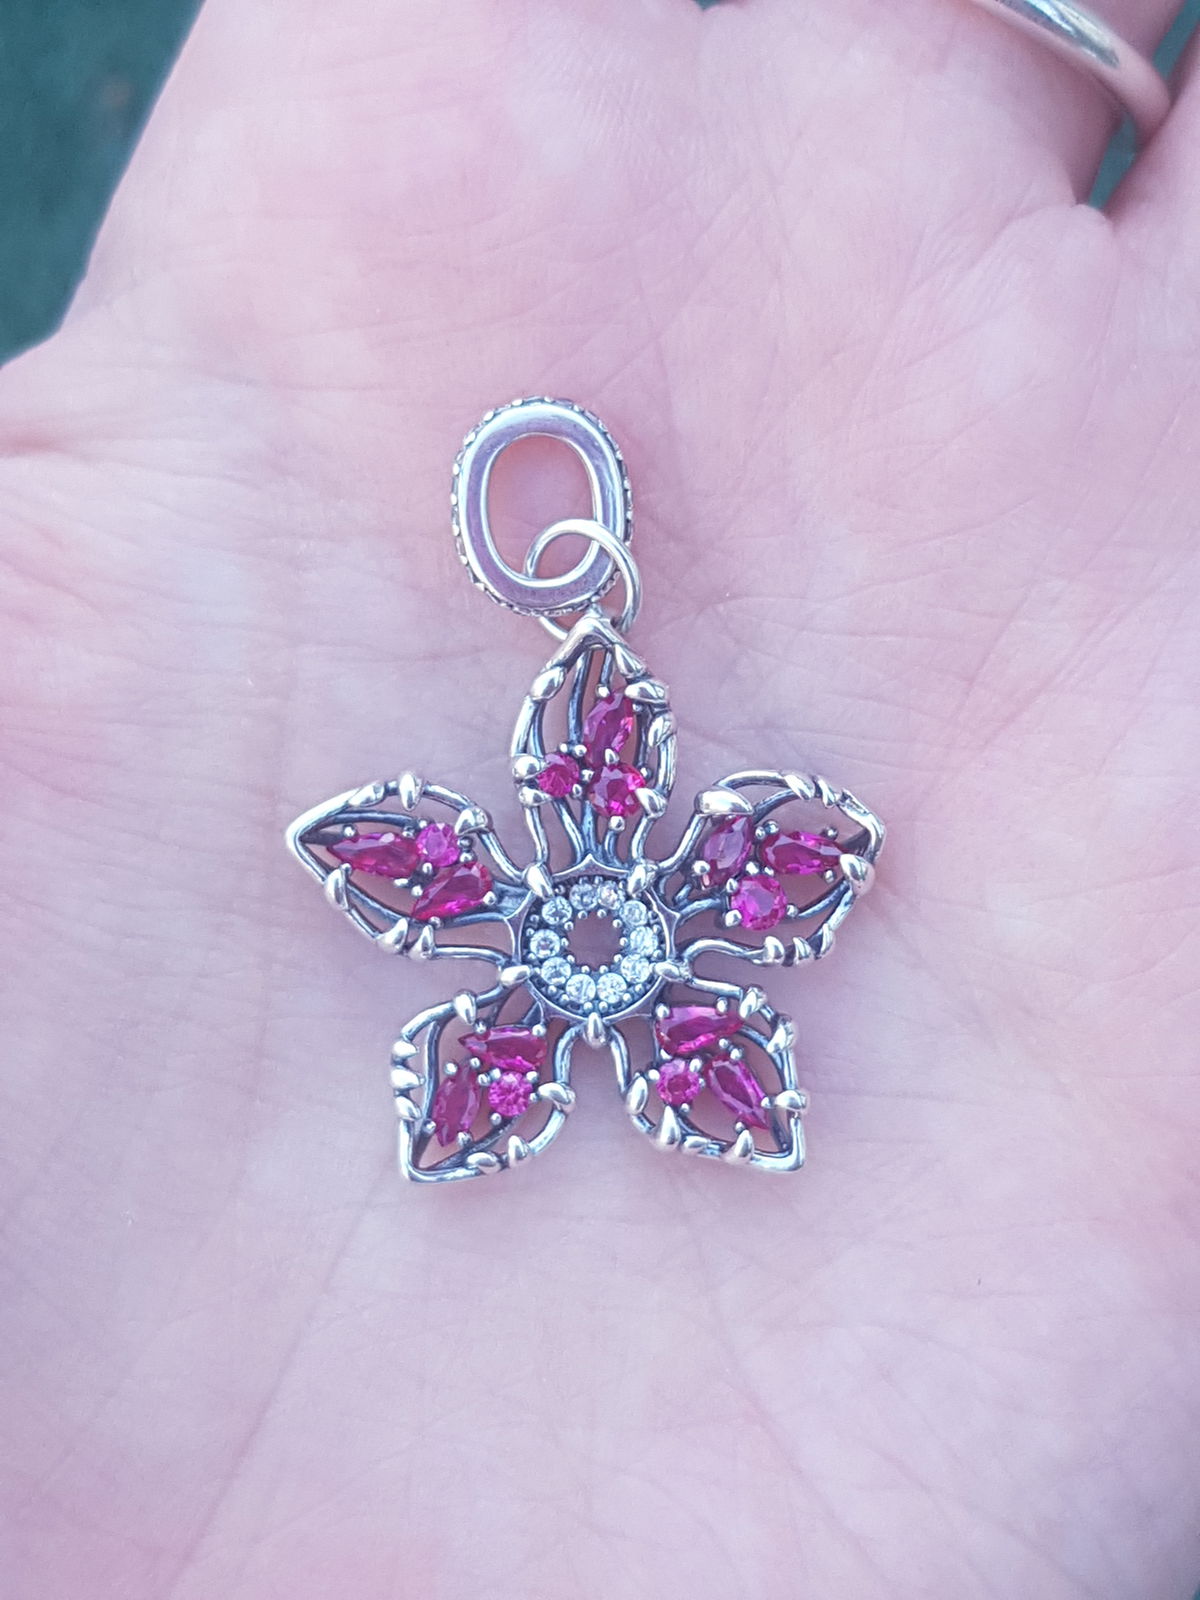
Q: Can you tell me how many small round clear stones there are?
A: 10